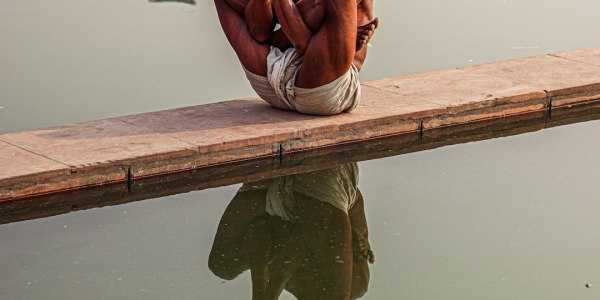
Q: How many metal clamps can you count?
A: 4